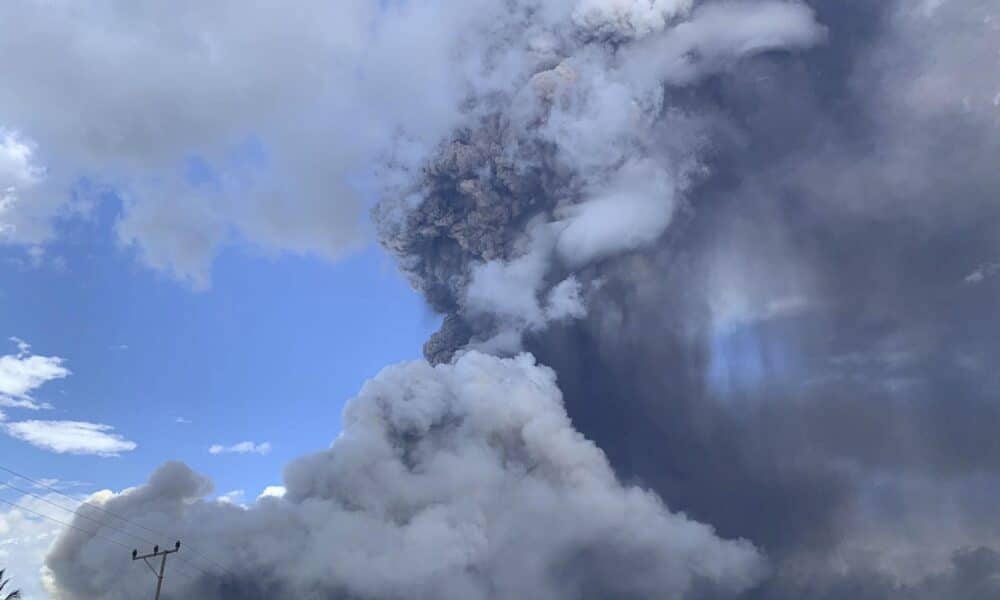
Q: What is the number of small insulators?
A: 3